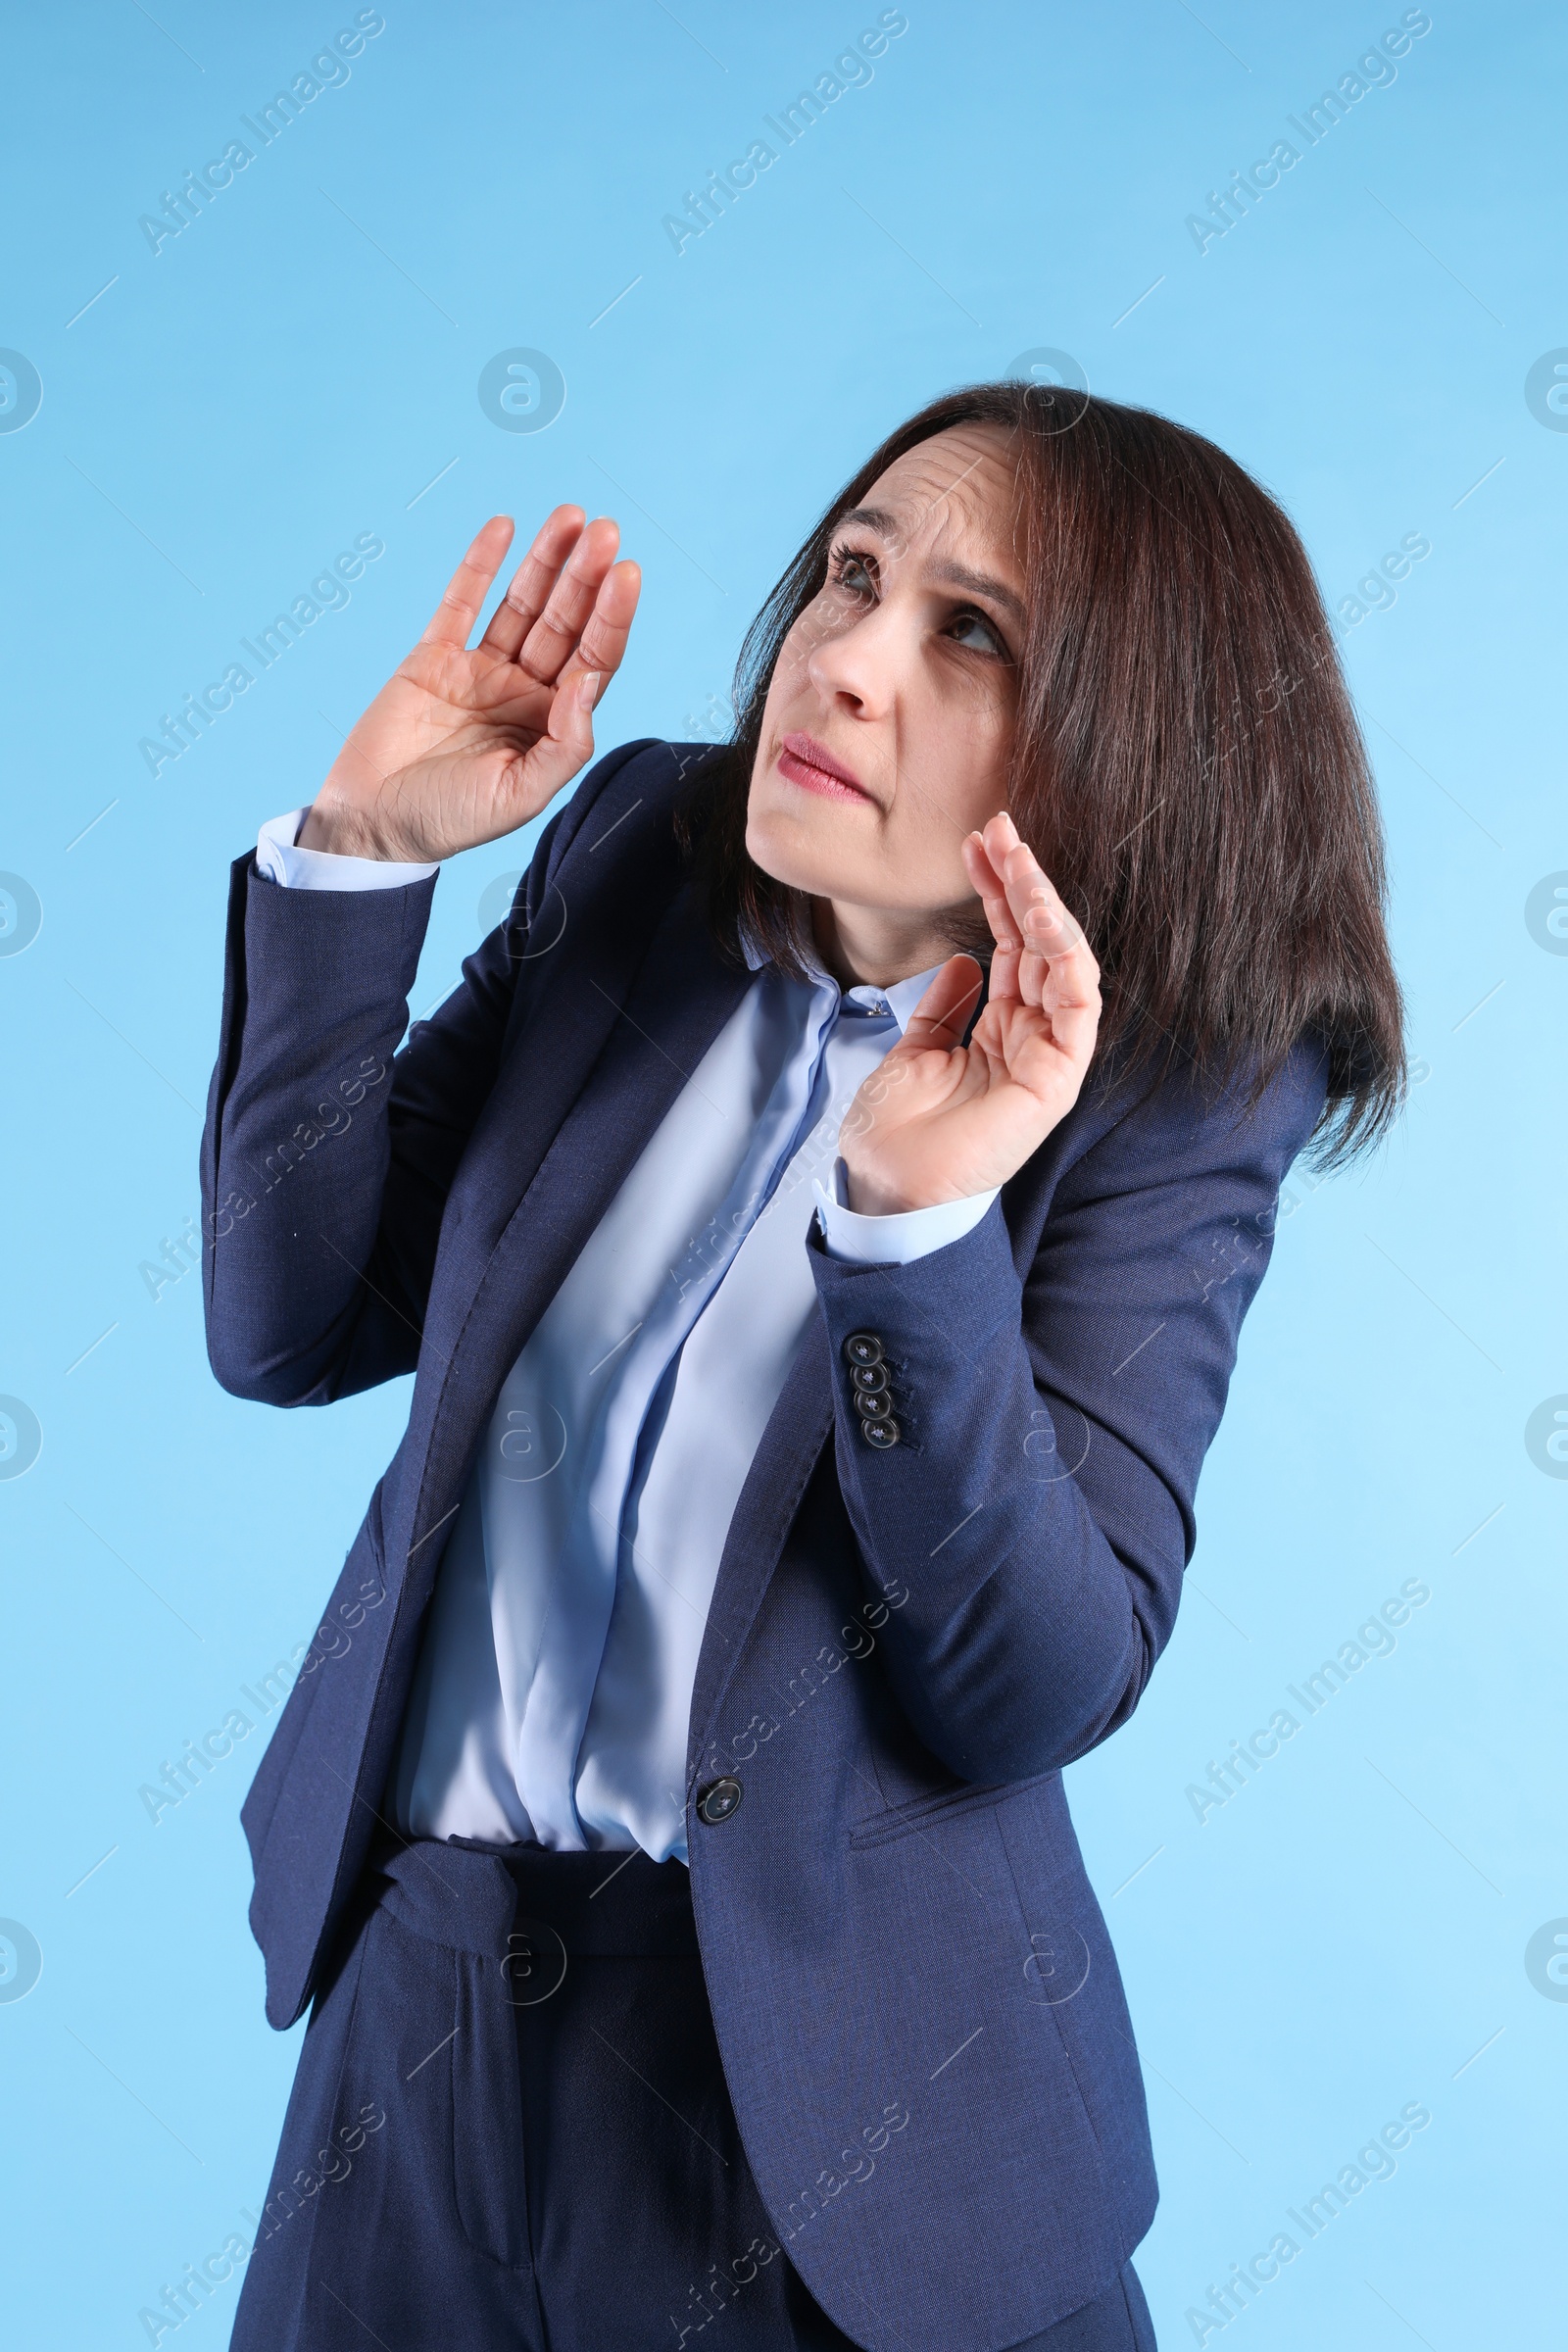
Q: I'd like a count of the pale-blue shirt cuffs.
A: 2